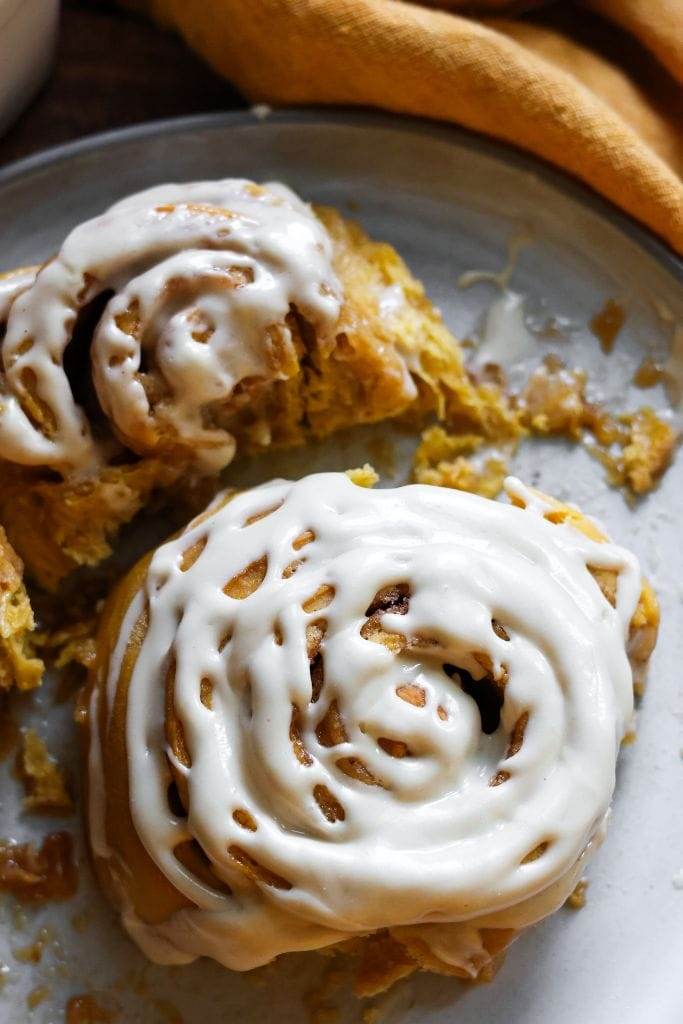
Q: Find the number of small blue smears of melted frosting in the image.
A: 0